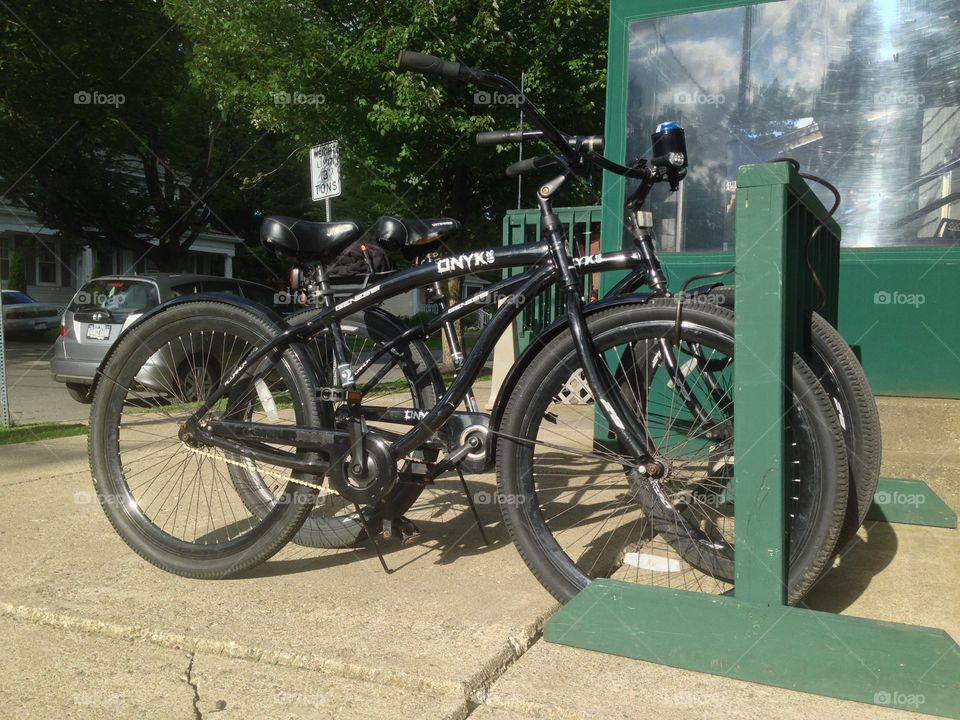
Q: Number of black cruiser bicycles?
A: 2